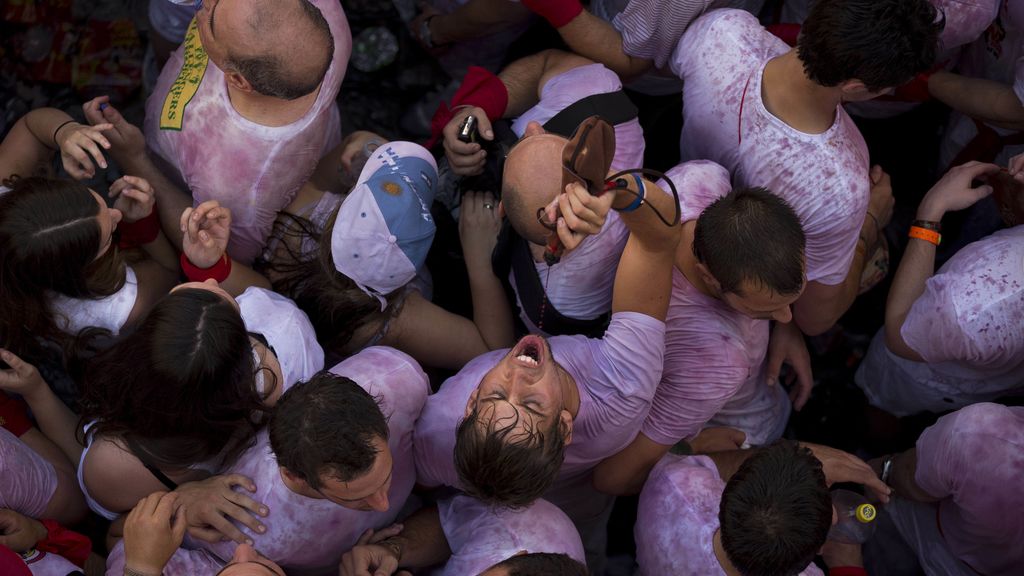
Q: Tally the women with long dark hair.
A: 3